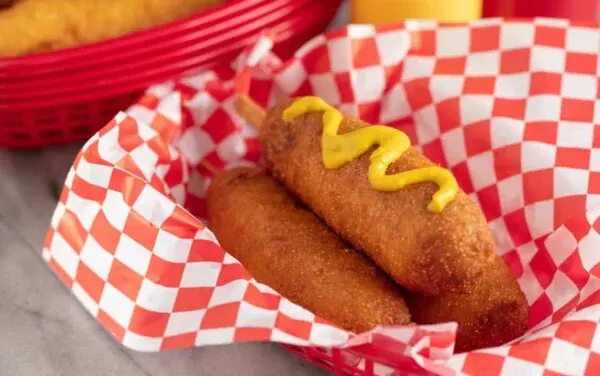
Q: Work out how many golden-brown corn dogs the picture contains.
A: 3